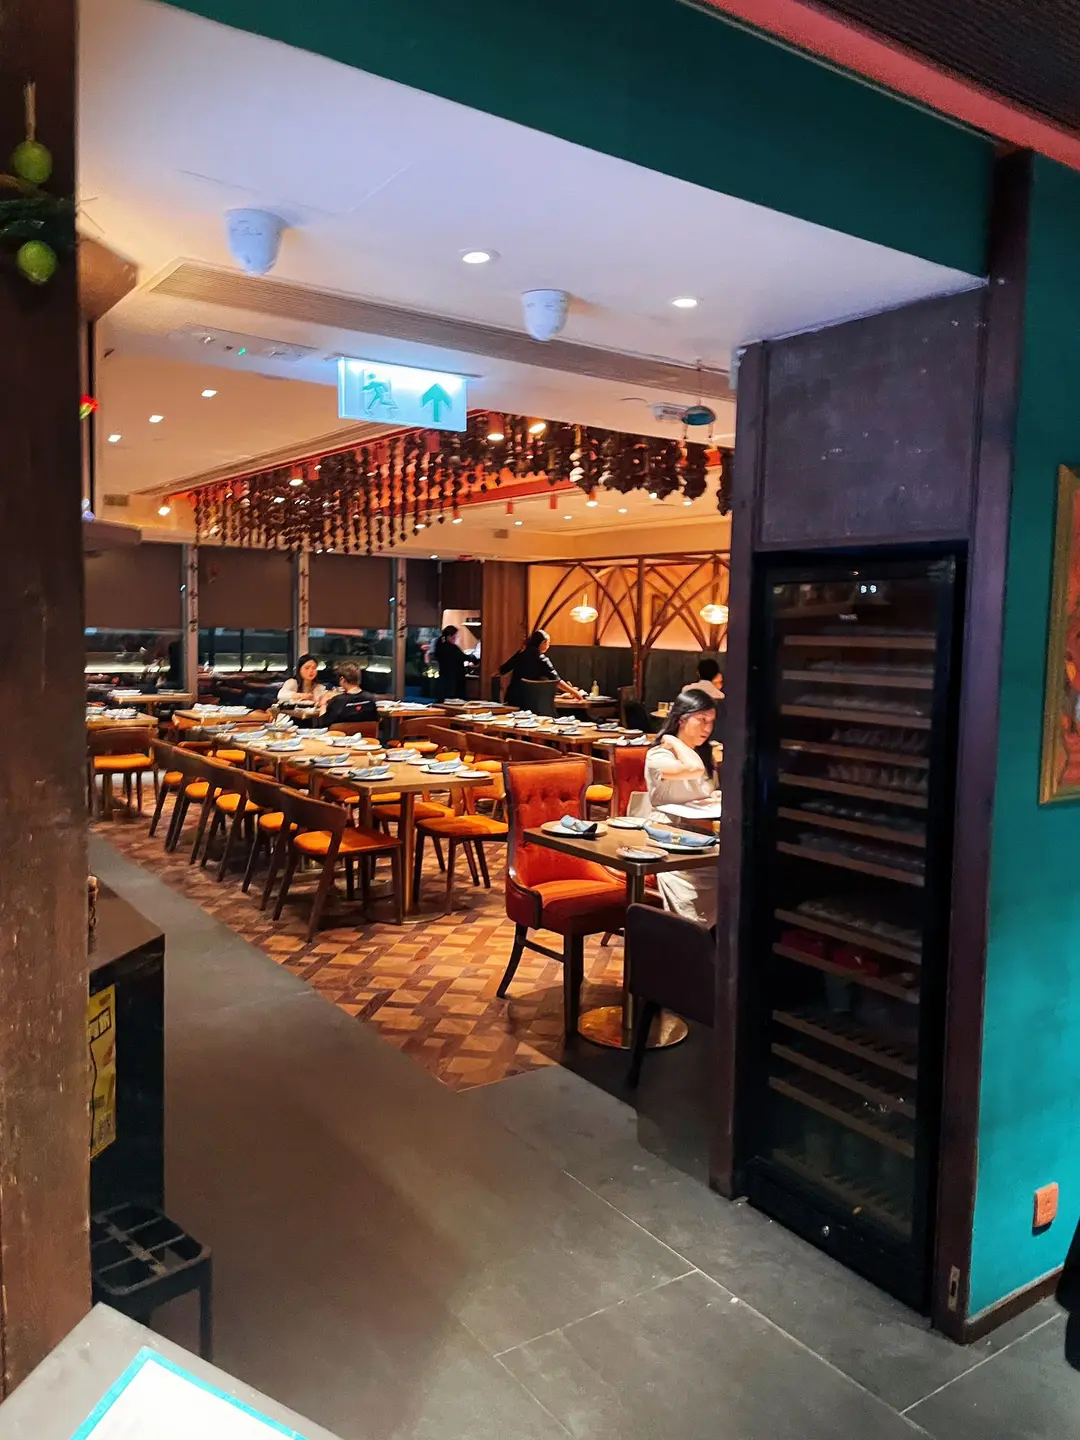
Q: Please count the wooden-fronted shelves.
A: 13